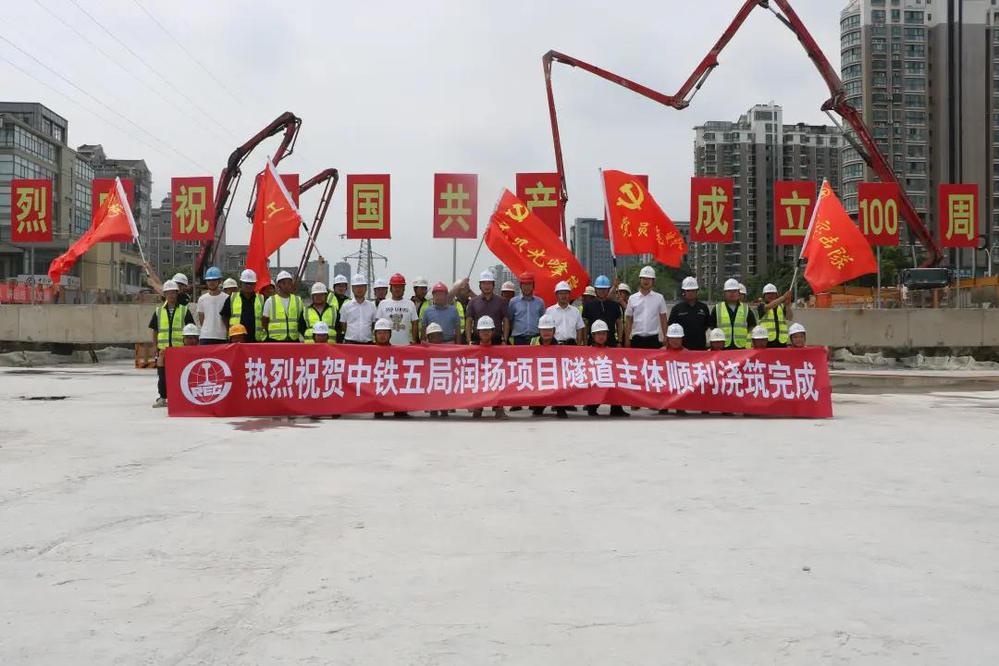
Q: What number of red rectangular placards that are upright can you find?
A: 12